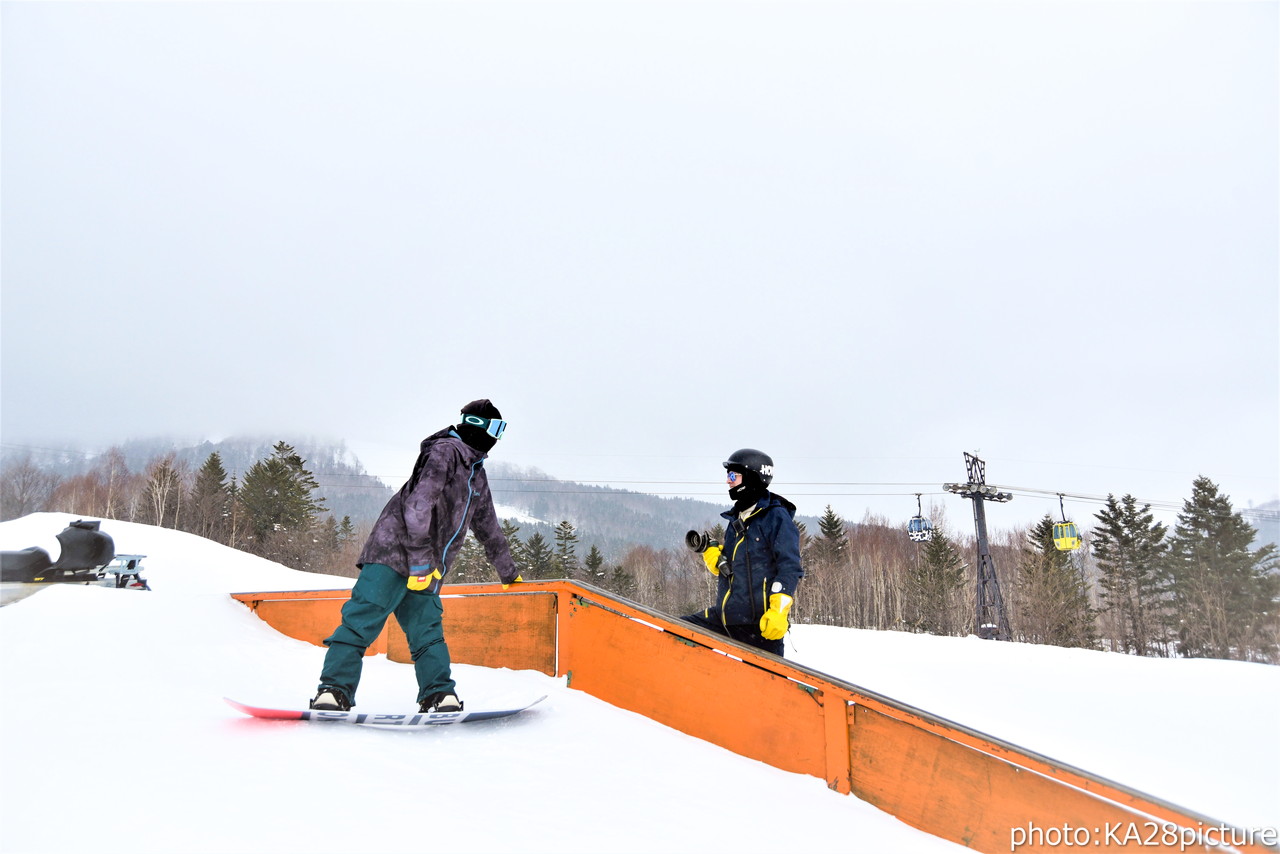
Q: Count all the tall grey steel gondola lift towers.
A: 1